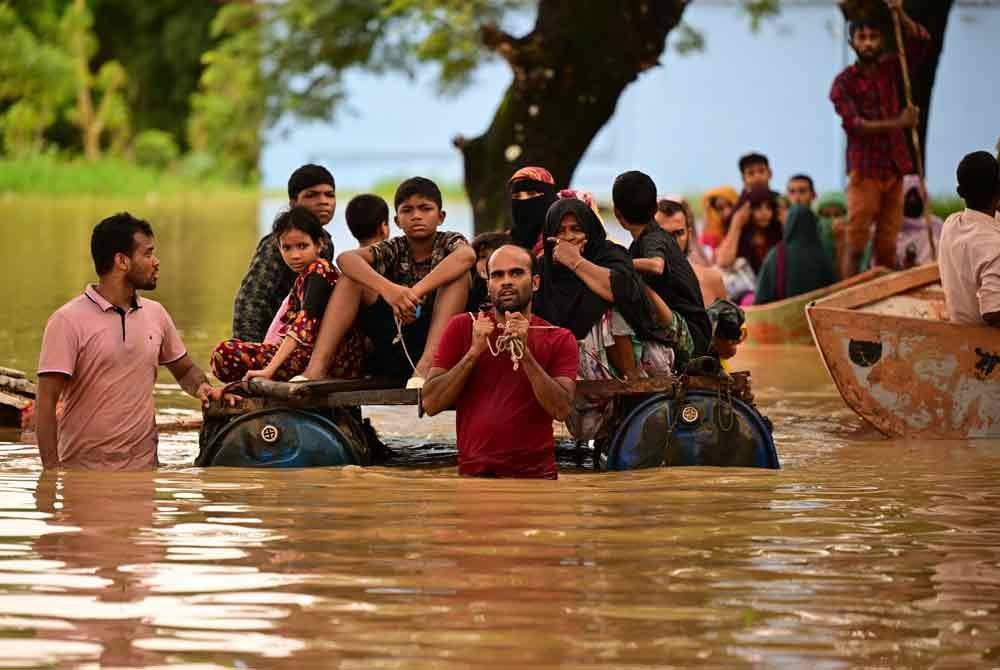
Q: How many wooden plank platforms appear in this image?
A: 1